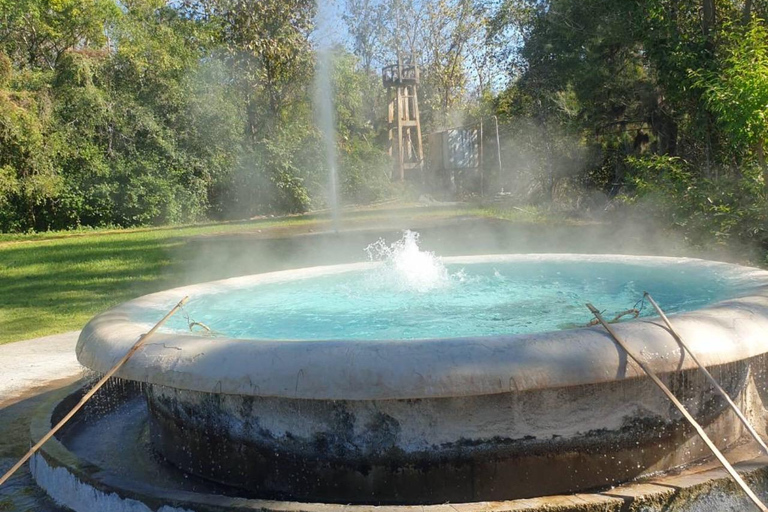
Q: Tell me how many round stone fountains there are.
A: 1